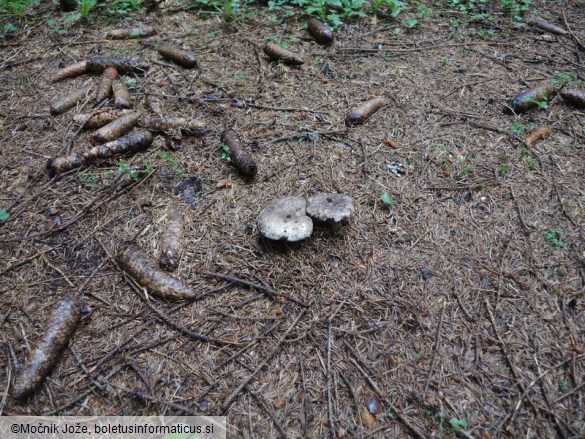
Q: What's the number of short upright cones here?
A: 0